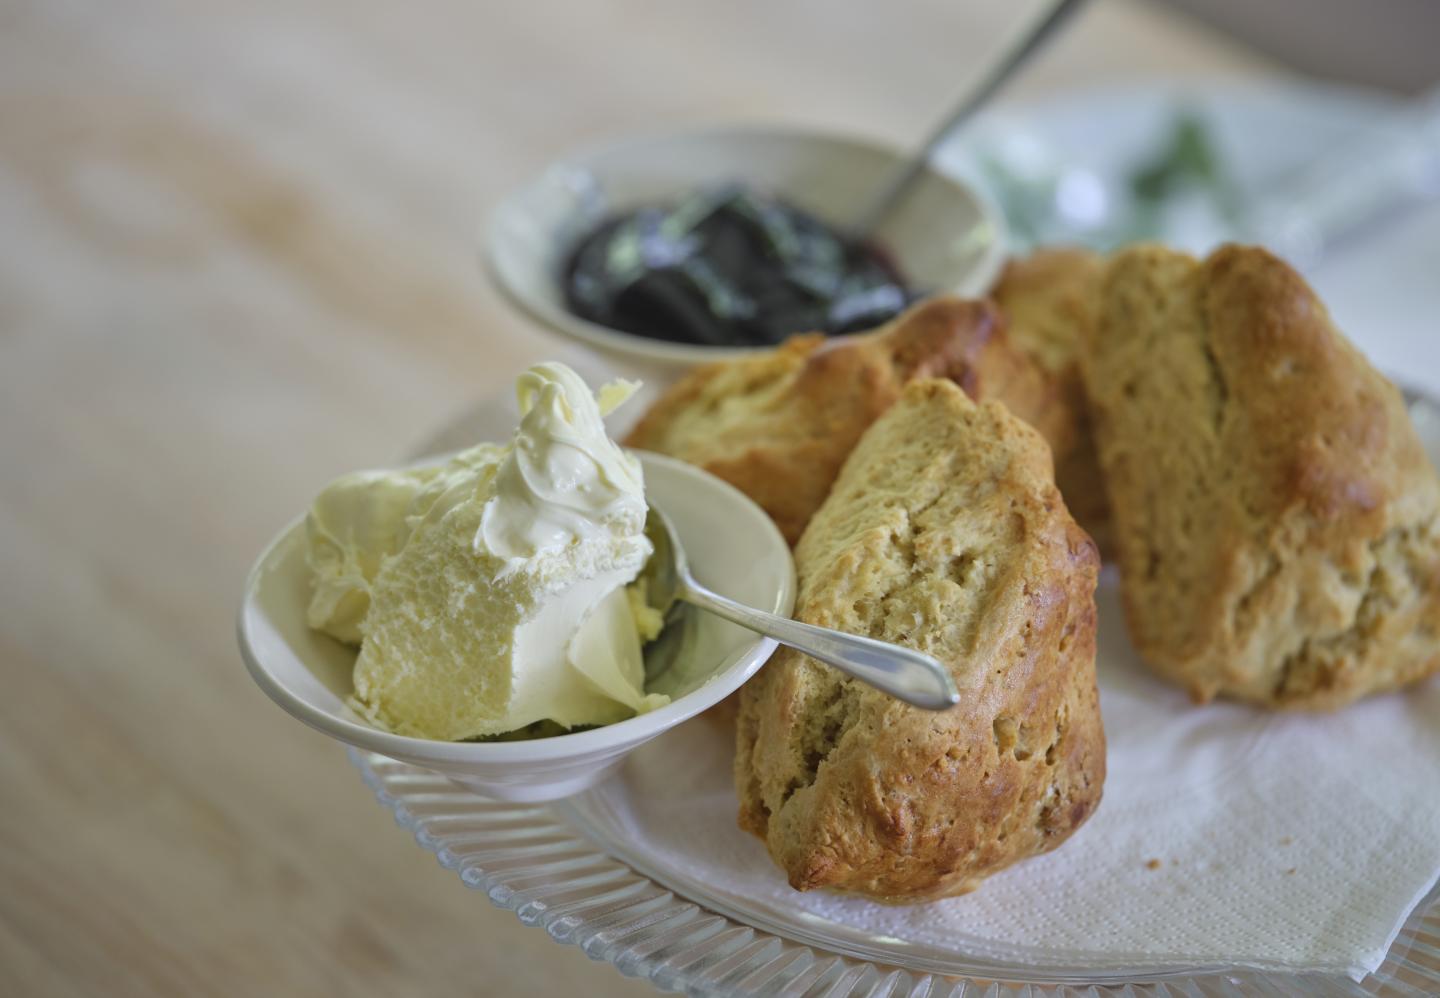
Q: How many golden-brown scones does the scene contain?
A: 4